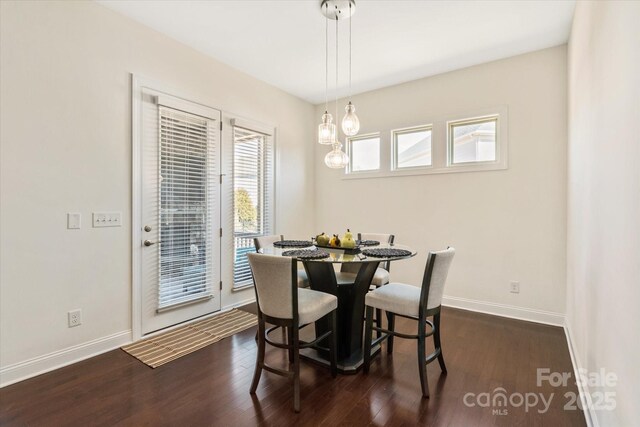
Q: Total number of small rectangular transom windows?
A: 3